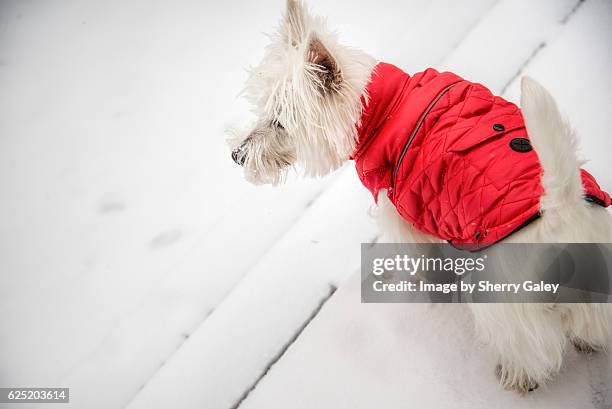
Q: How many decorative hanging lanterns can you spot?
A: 0